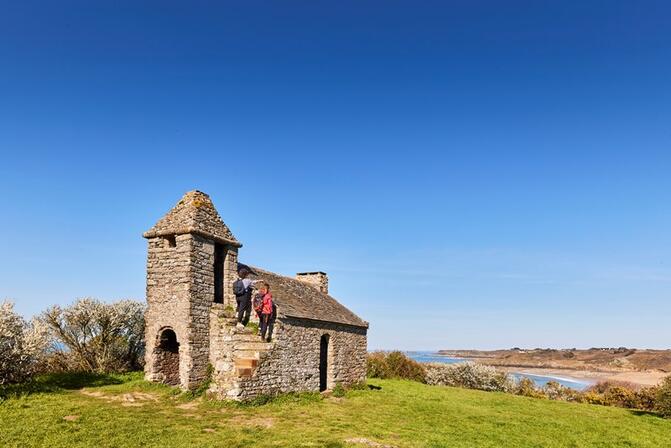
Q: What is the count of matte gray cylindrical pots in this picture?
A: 0